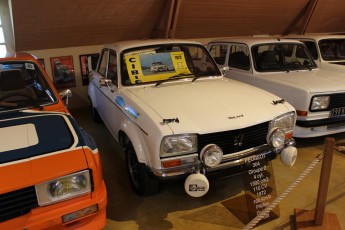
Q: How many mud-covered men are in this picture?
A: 0